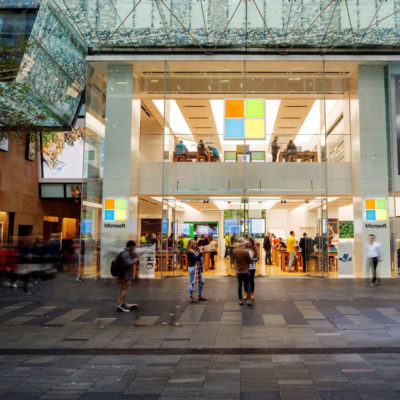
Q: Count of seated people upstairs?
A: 4